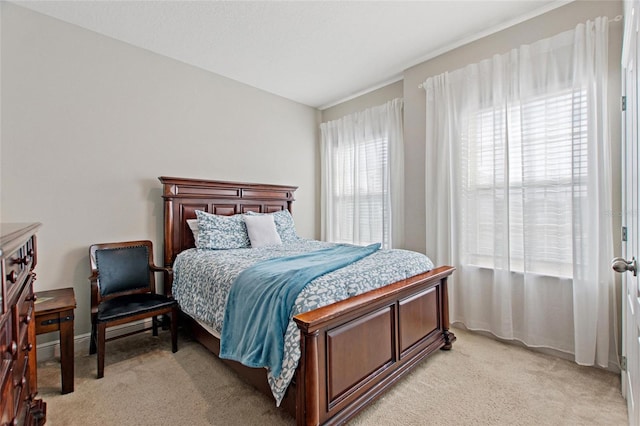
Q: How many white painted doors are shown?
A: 1